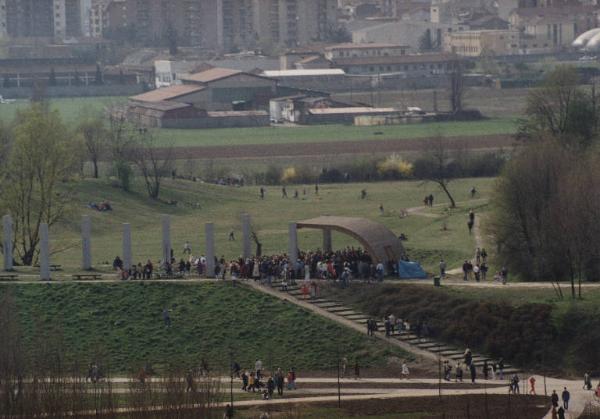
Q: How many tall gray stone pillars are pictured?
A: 9